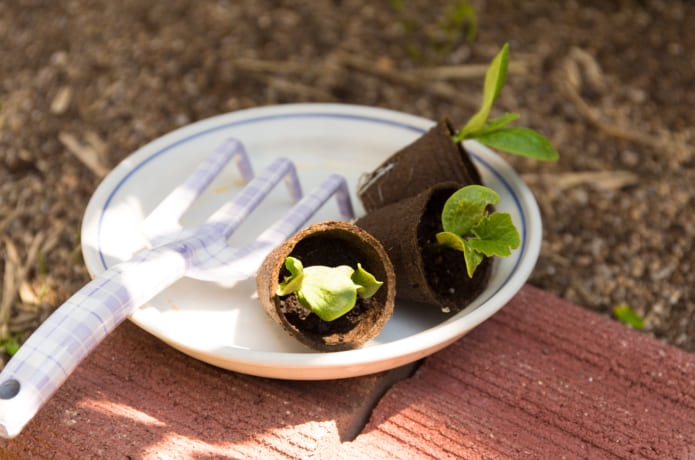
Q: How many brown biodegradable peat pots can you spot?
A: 3